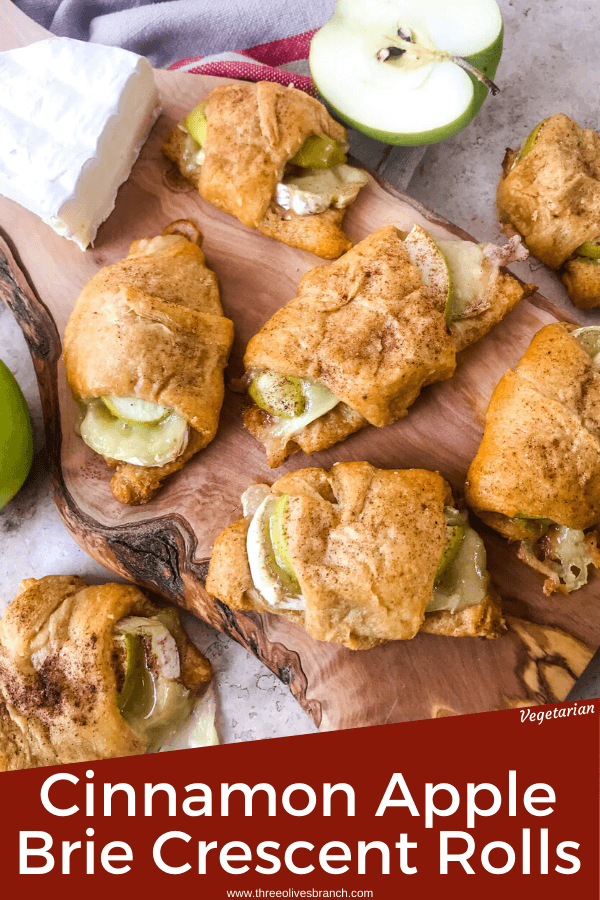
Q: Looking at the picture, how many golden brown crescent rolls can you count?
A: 7